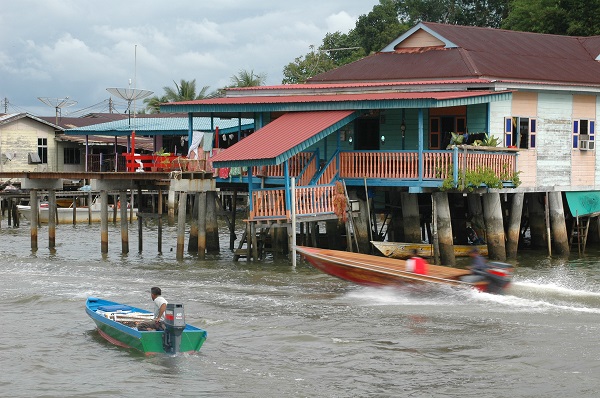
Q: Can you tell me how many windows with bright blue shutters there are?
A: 2